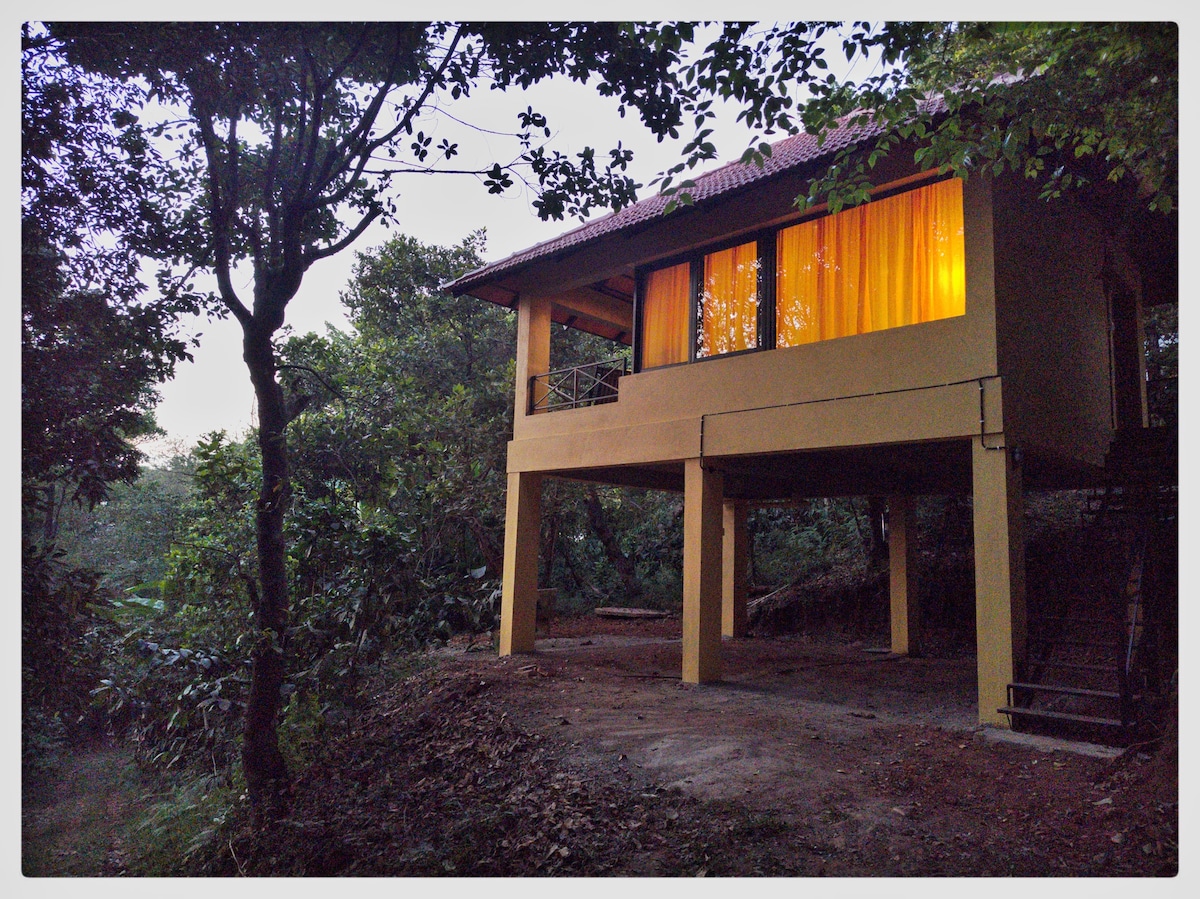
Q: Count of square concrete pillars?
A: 5